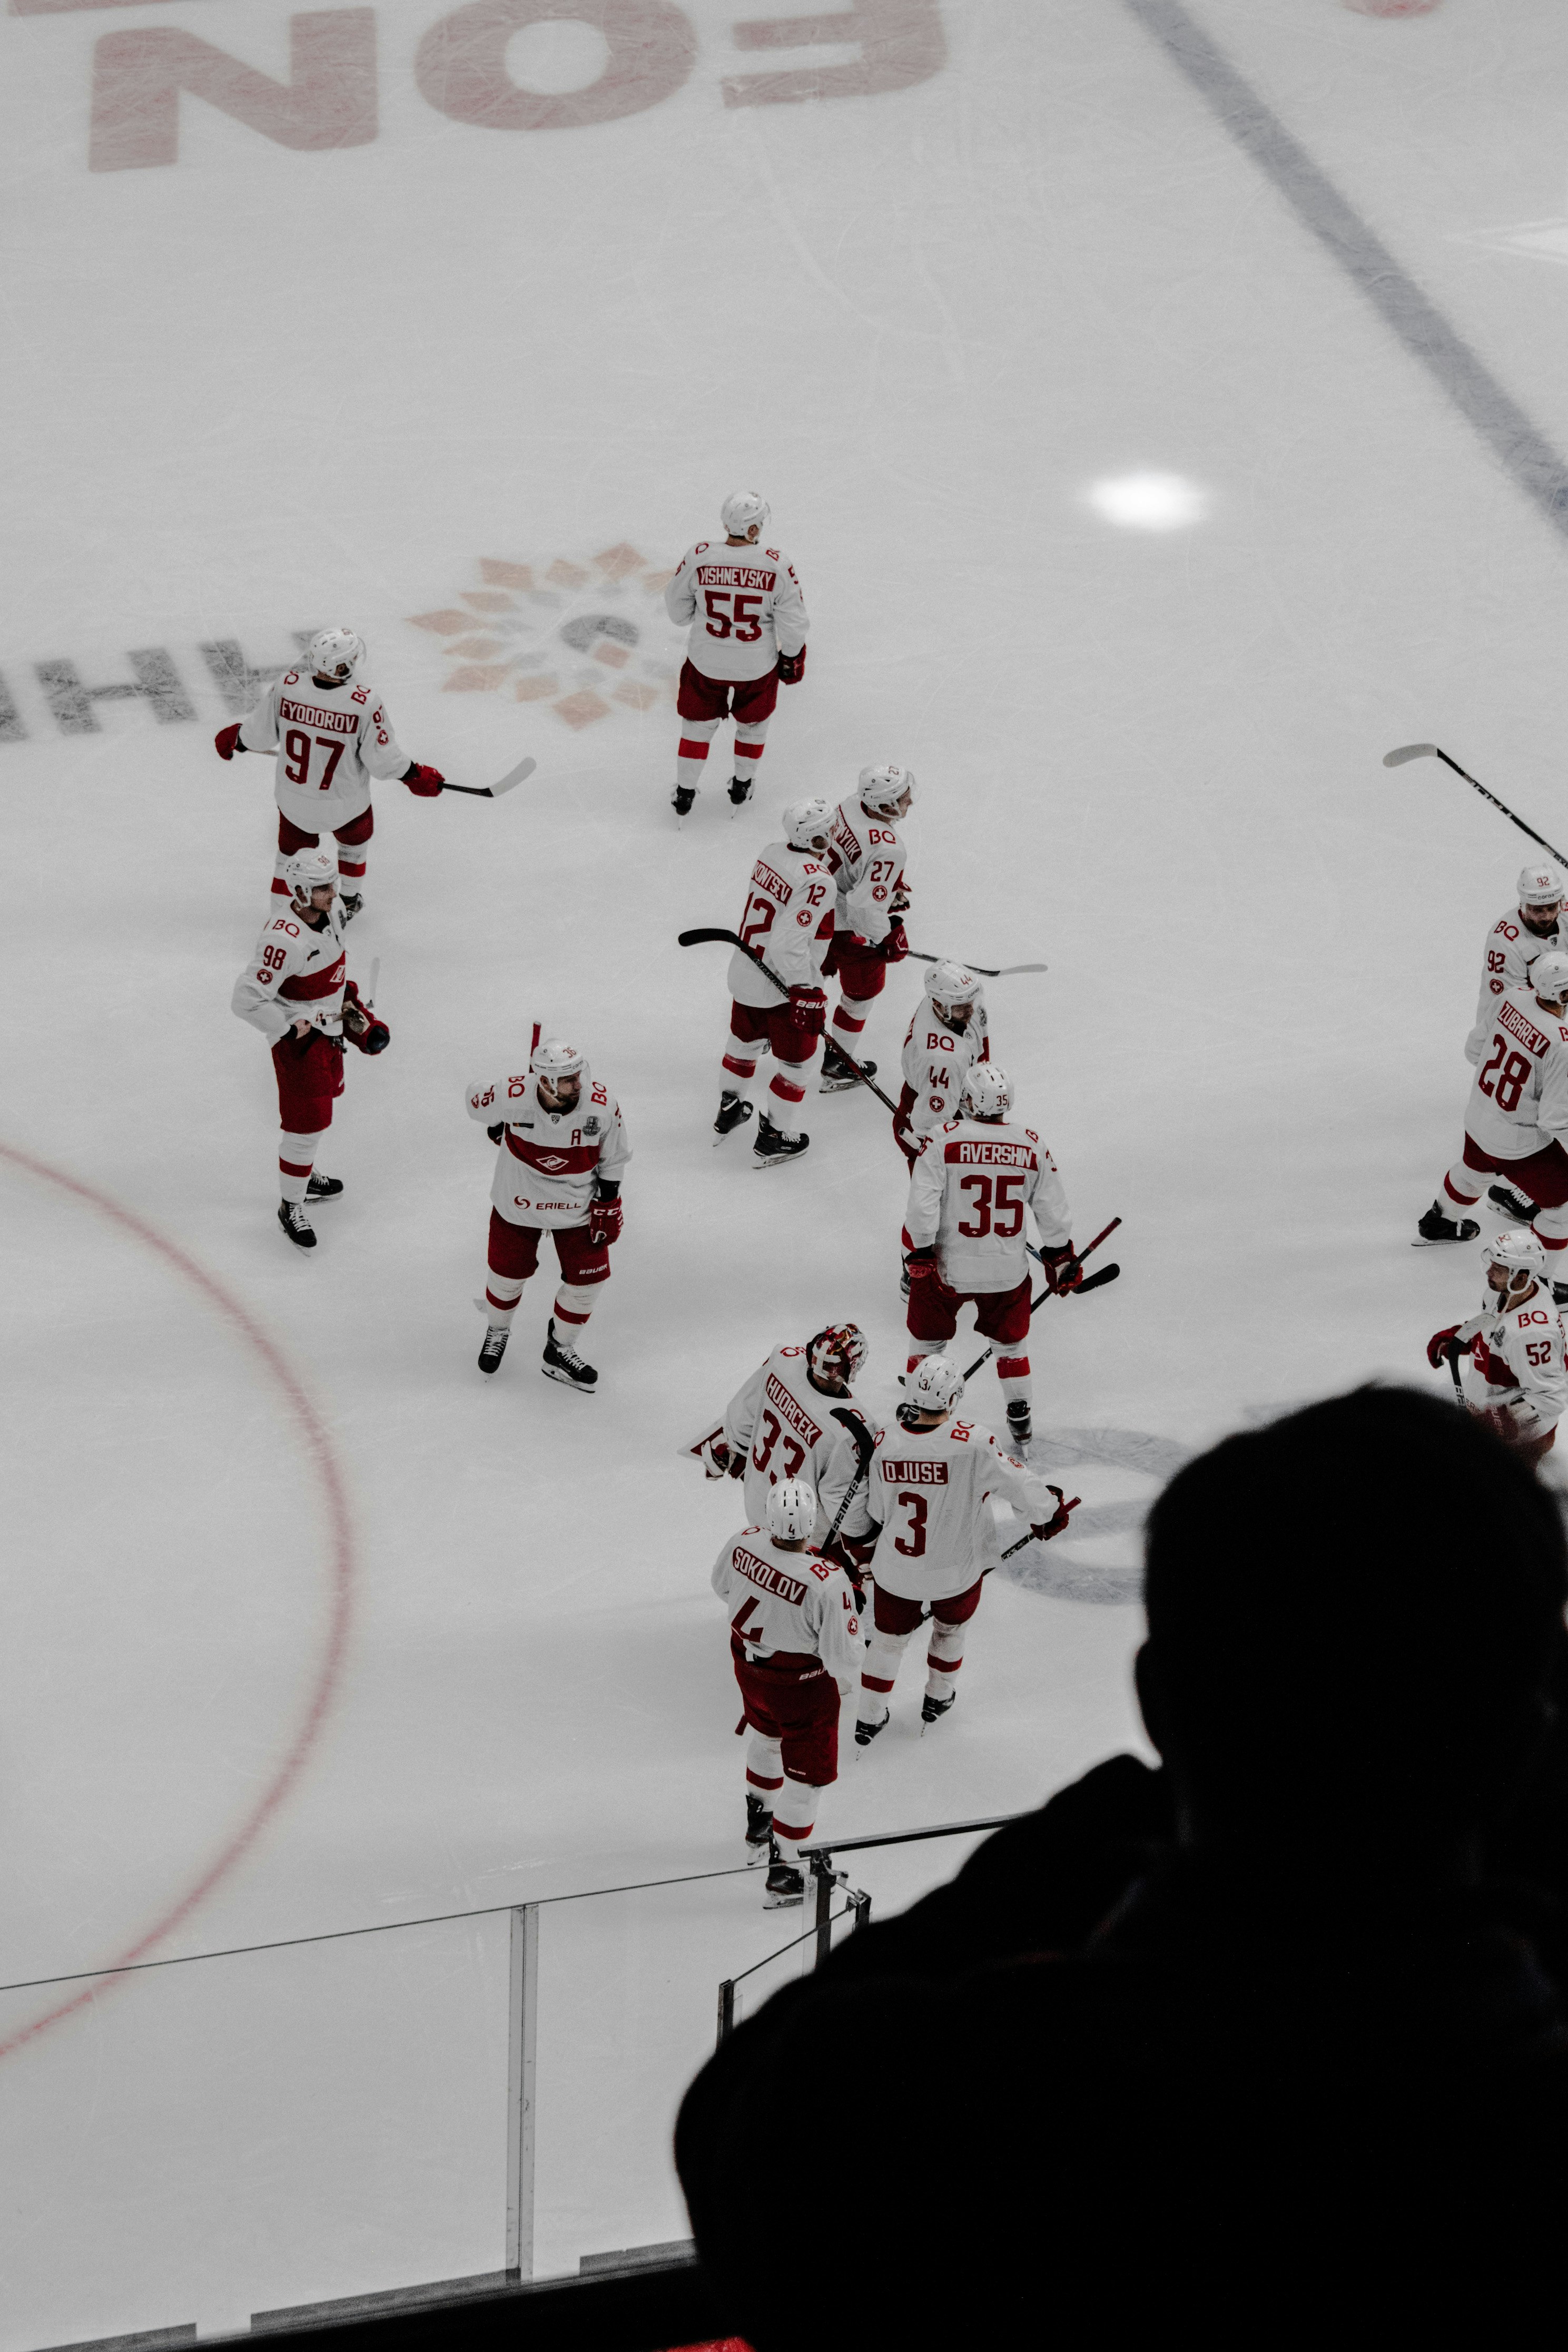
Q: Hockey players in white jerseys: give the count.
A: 14